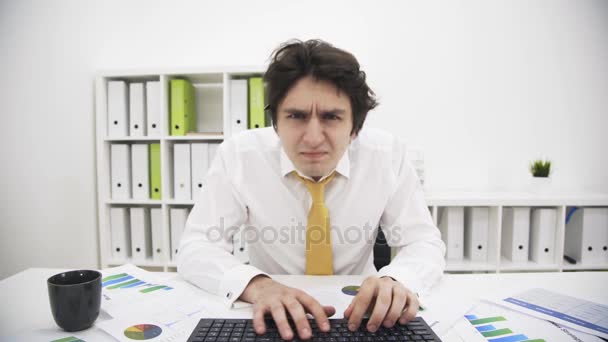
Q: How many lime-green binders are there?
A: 3